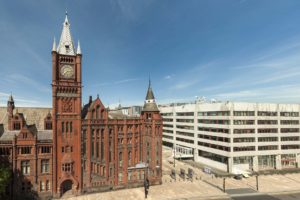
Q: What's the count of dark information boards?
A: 3